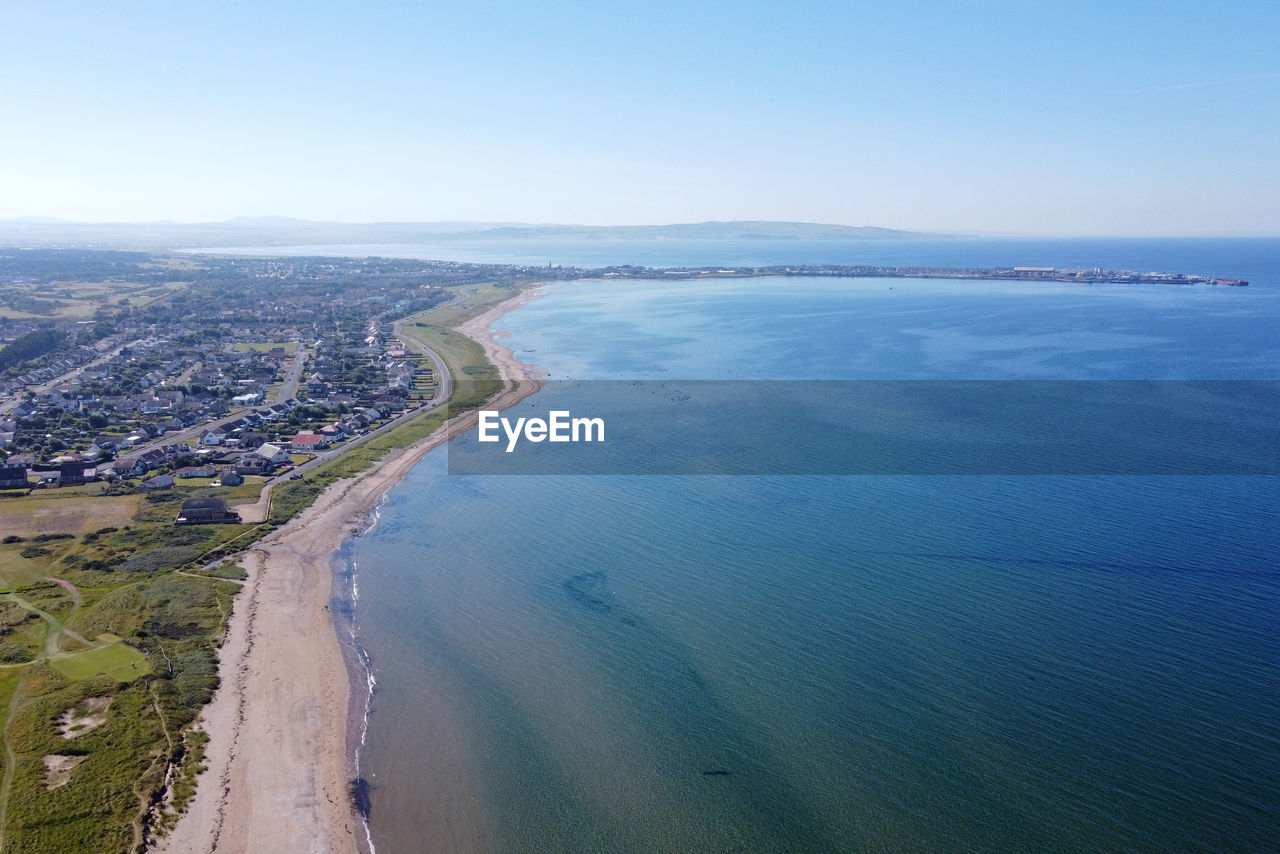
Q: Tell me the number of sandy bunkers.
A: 2